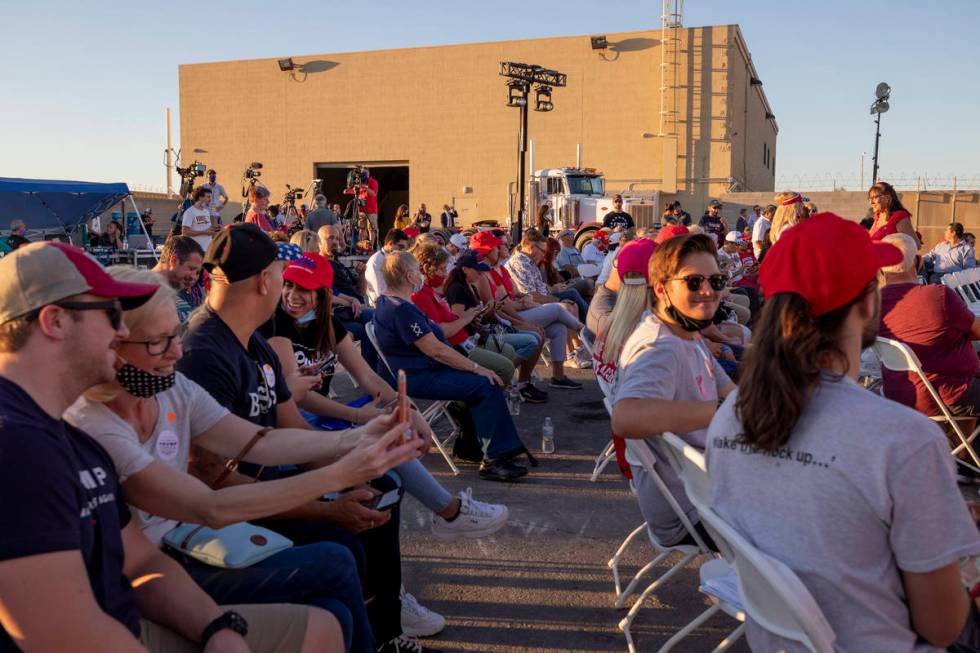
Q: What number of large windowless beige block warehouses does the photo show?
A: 1